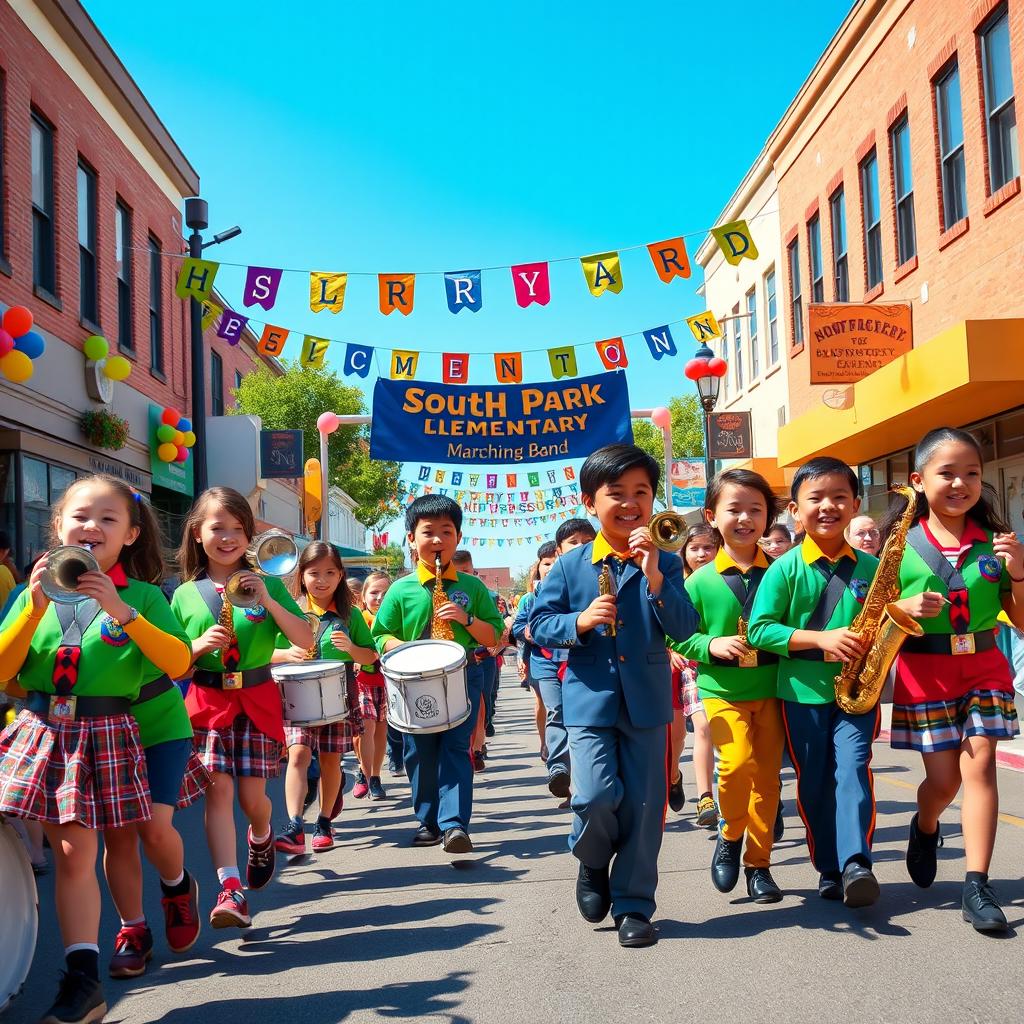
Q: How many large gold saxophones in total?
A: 1